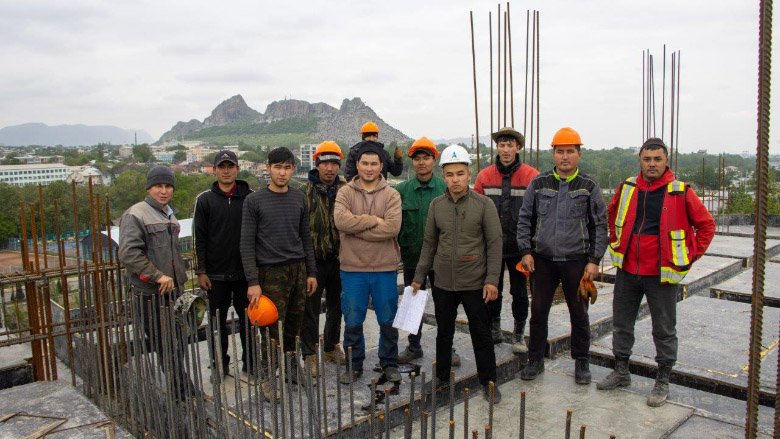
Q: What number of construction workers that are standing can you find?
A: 11